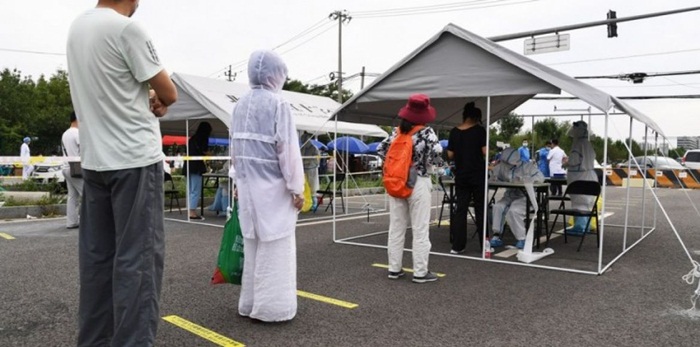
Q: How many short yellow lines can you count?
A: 4